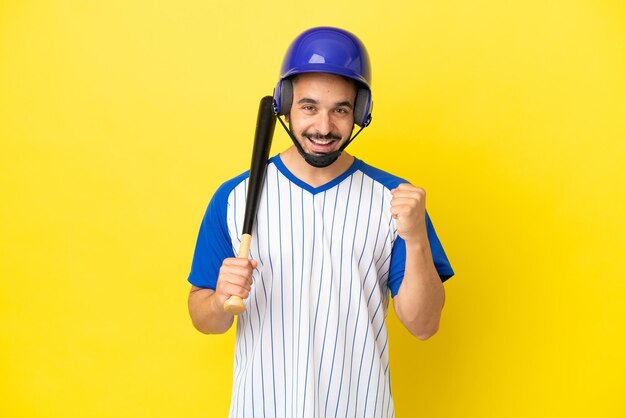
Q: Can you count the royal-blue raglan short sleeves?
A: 2